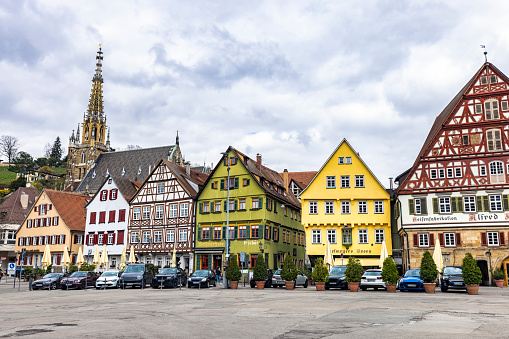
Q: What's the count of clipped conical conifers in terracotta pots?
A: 8